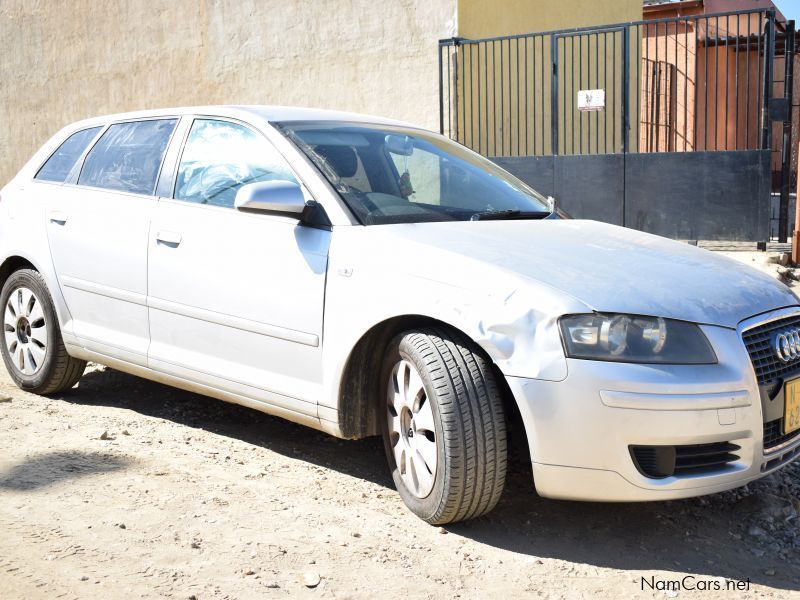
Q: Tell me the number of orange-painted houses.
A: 1